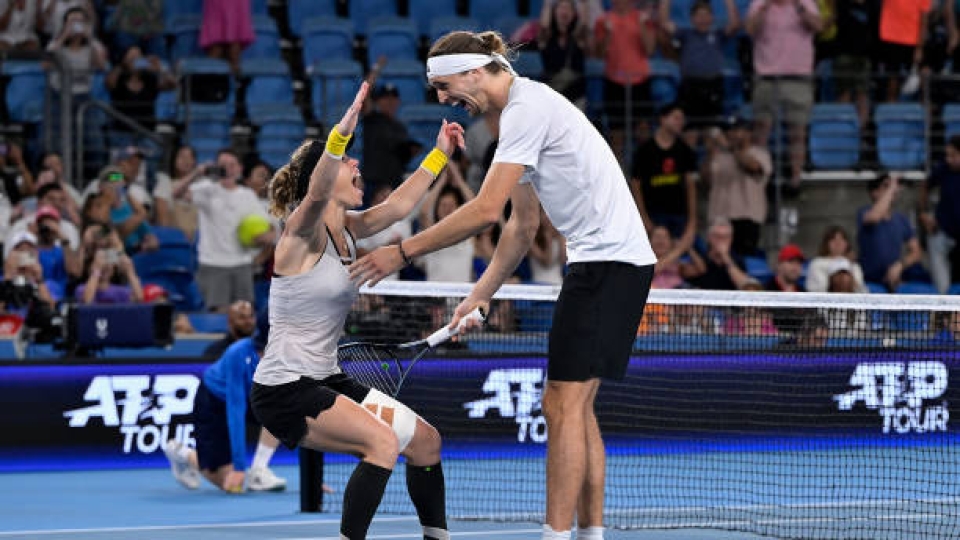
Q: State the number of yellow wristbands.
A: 2